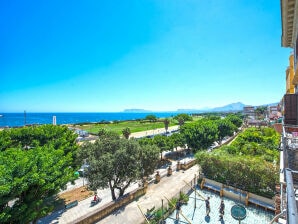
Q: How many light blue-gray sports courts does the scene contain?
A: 1